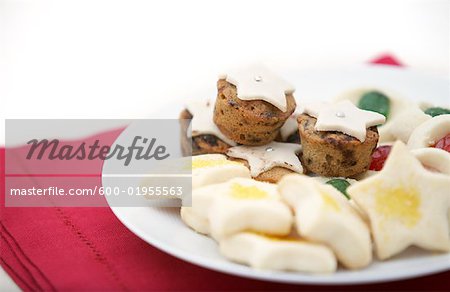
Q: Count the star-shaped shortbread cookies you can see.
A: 5